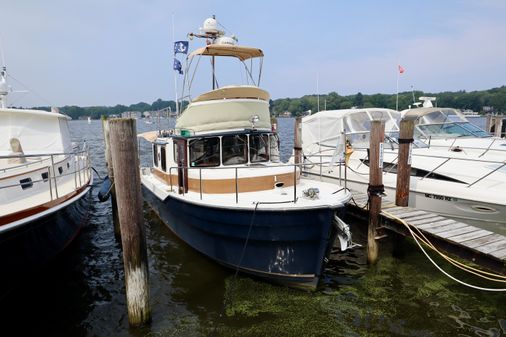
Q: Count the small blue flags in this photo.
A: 2